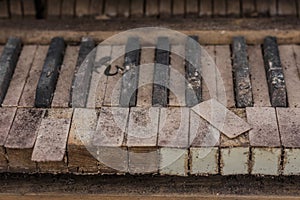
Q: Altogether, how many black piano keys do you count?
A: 8